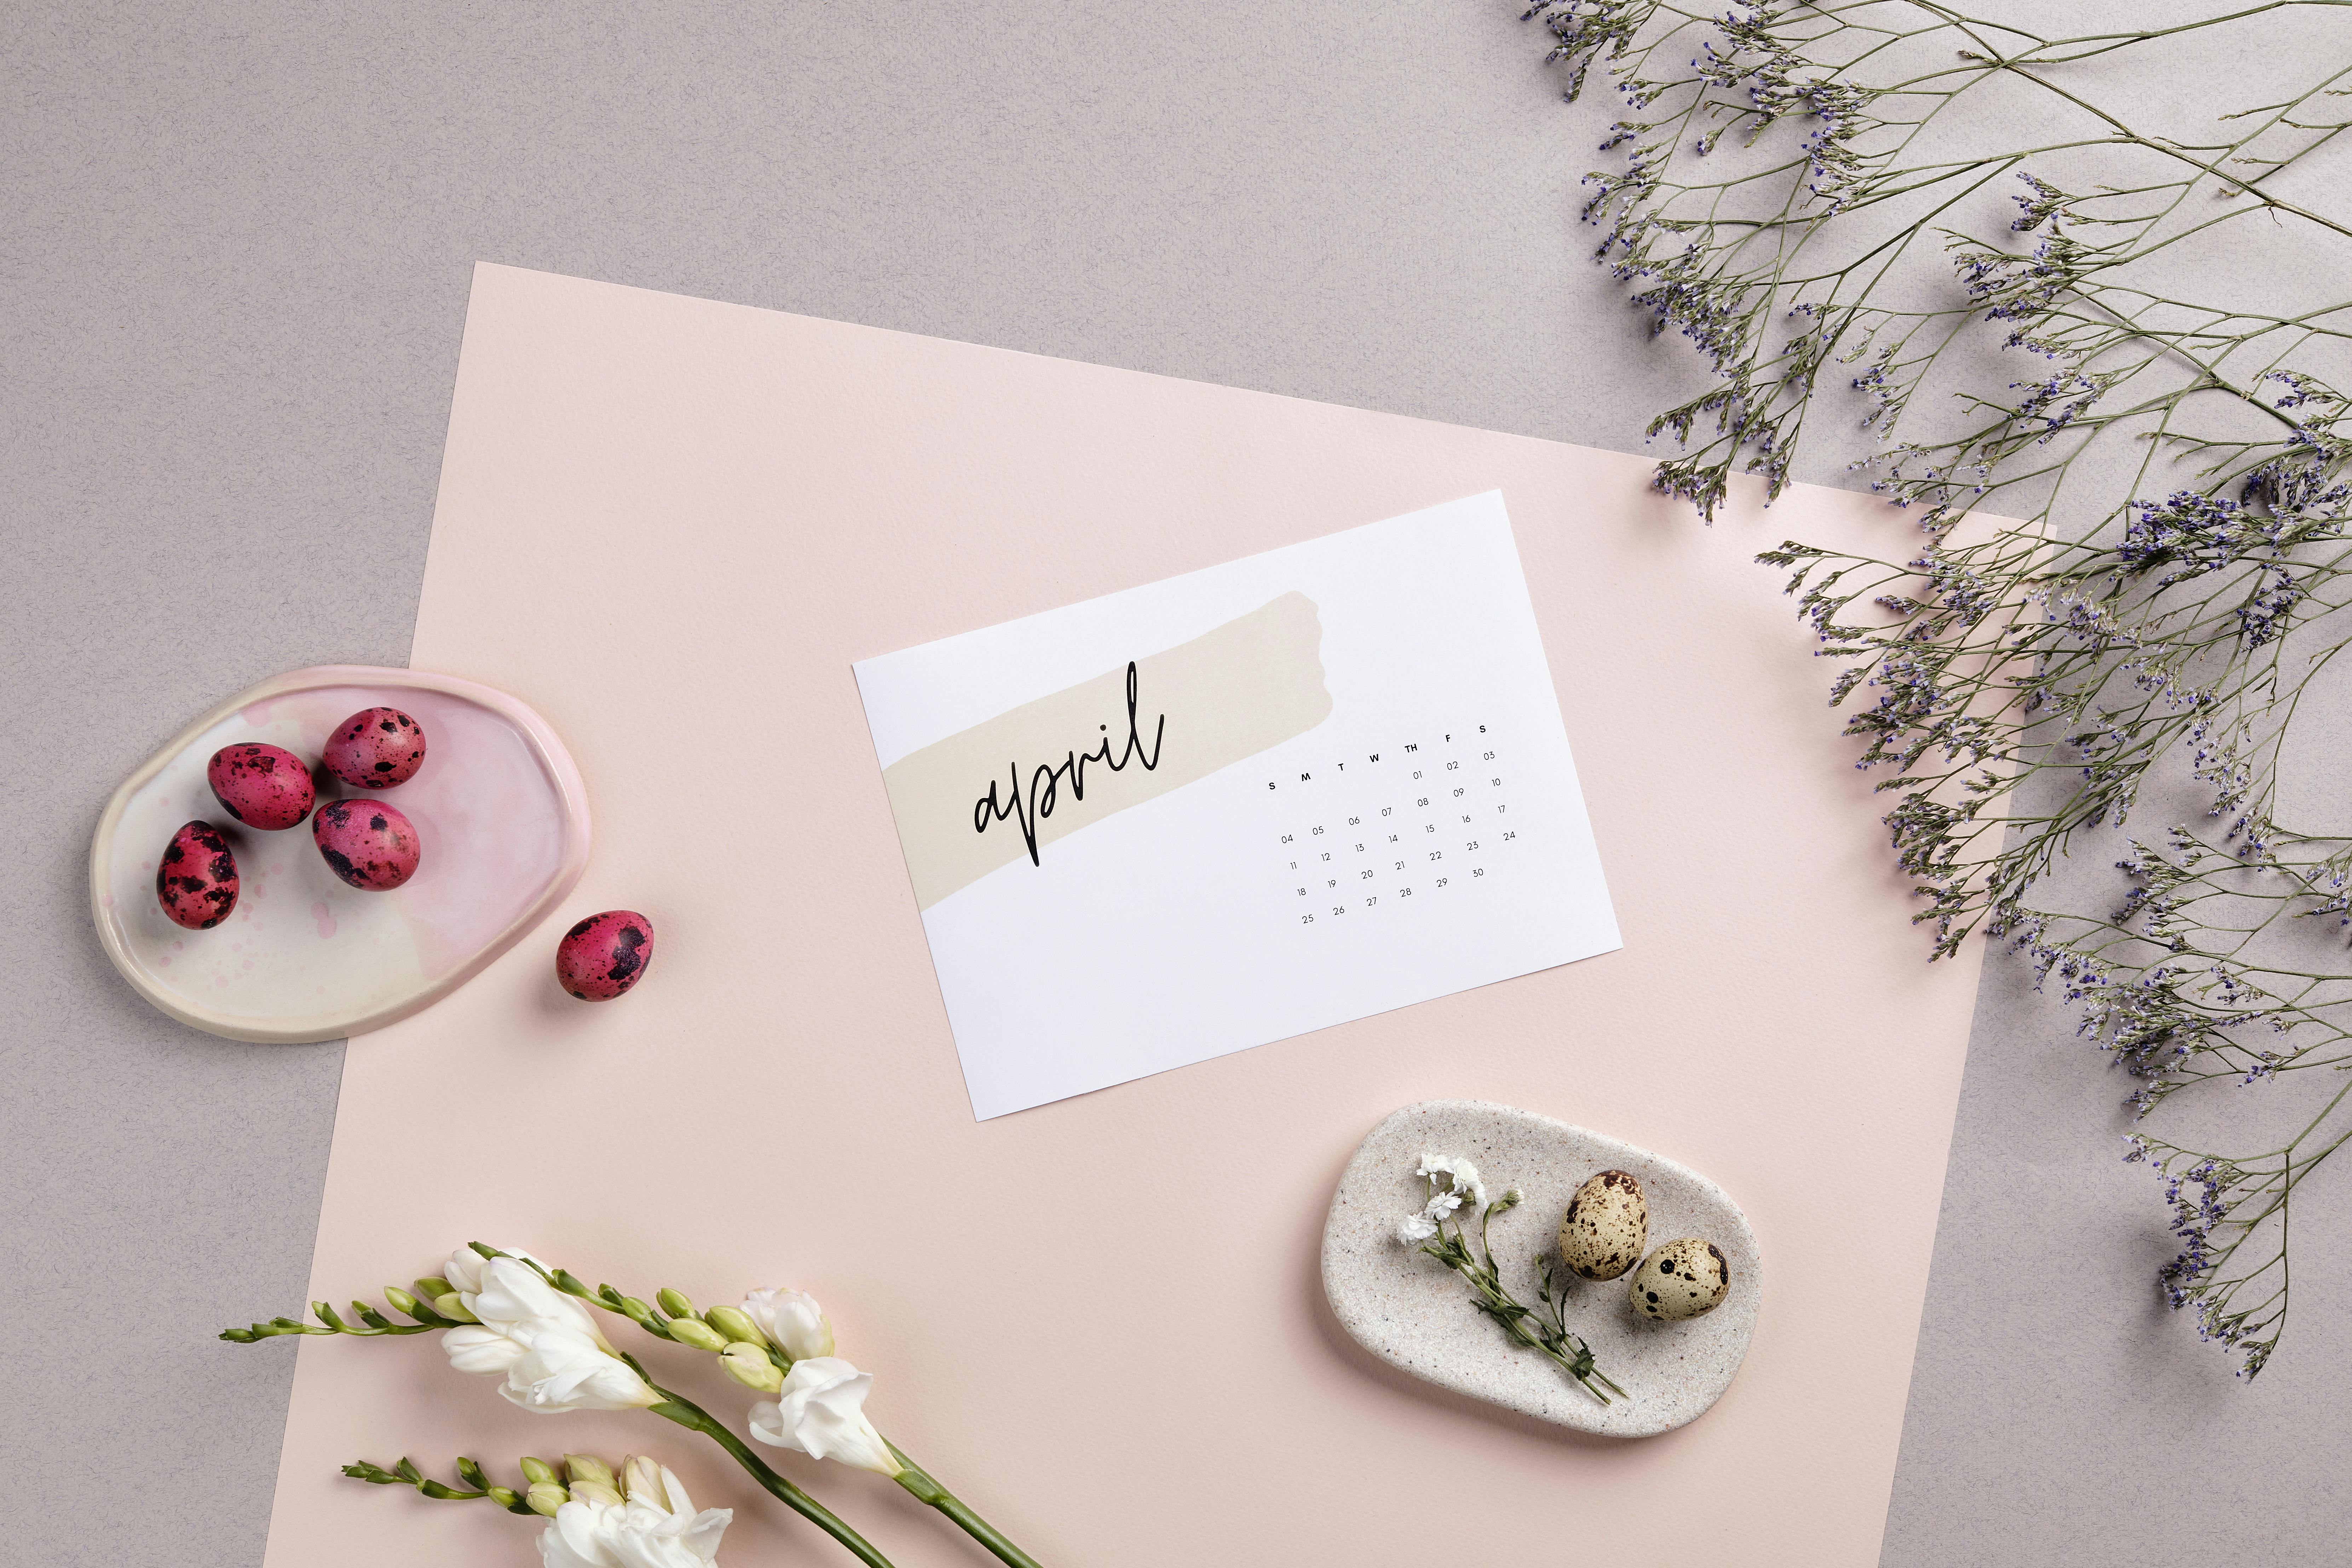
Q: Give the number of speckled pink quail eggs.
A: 5